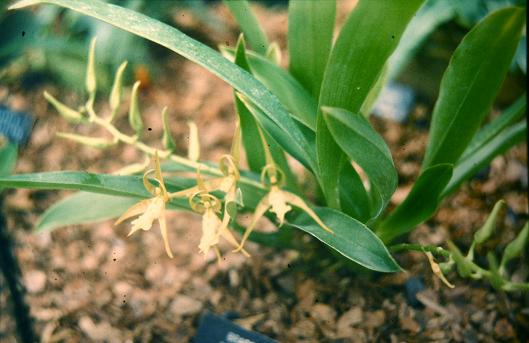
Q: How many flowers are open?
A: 4